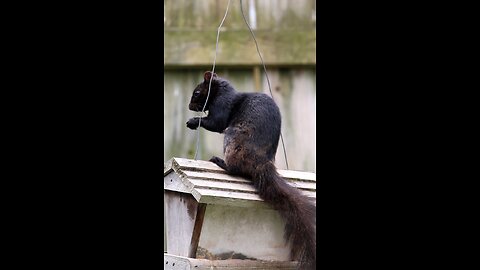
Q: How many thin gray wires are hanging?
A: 2